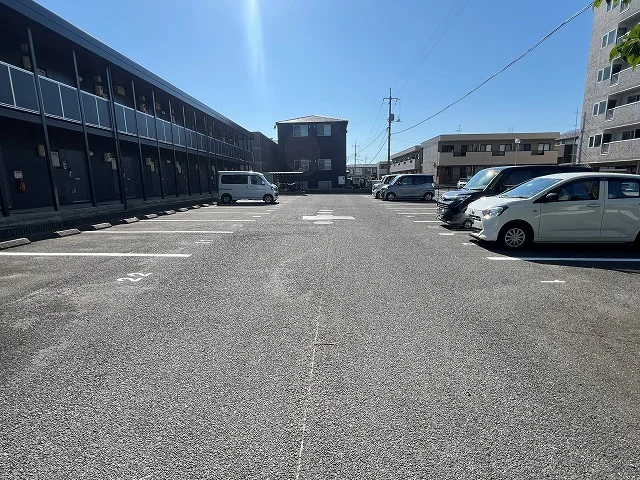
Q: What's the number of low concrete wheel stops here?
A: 10